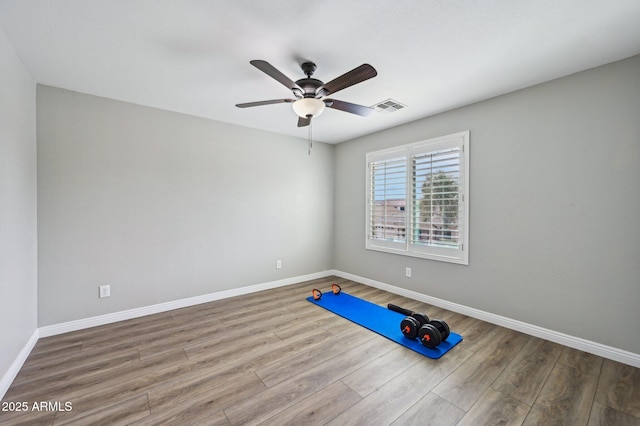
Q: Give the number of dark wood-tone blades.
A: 5